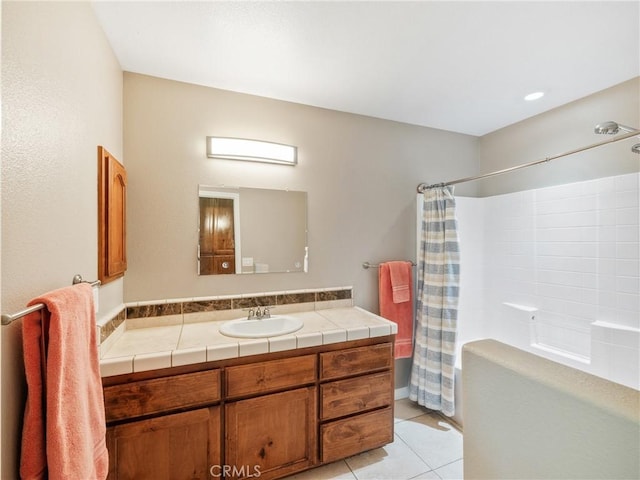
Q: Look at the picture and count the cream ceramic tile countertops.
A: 1